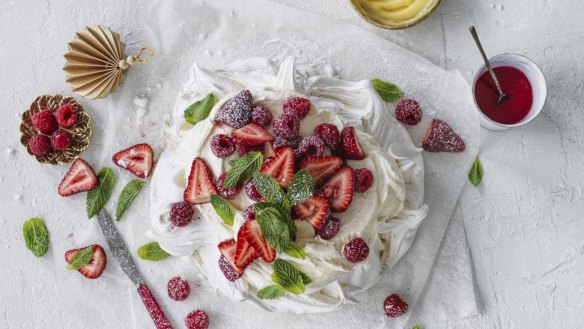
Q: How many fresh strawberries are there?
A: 15